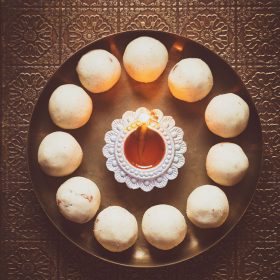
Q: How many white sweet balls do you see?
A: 11